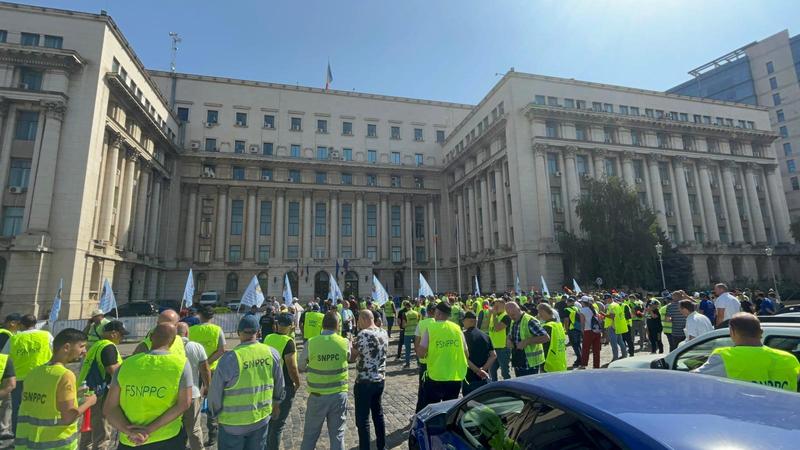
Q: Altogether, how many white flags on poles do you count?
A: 12